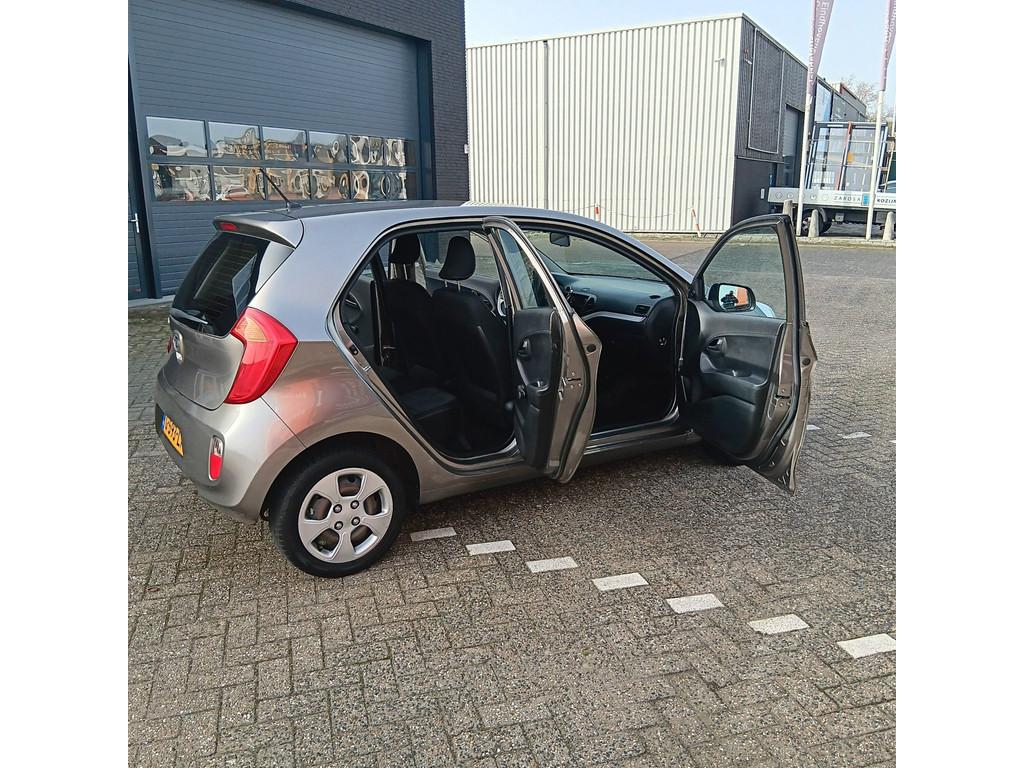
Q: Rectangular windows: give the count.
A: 12